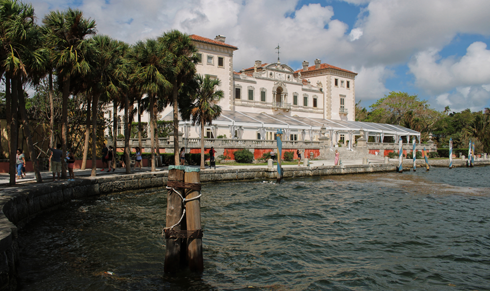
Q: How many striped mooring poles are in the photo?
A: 7